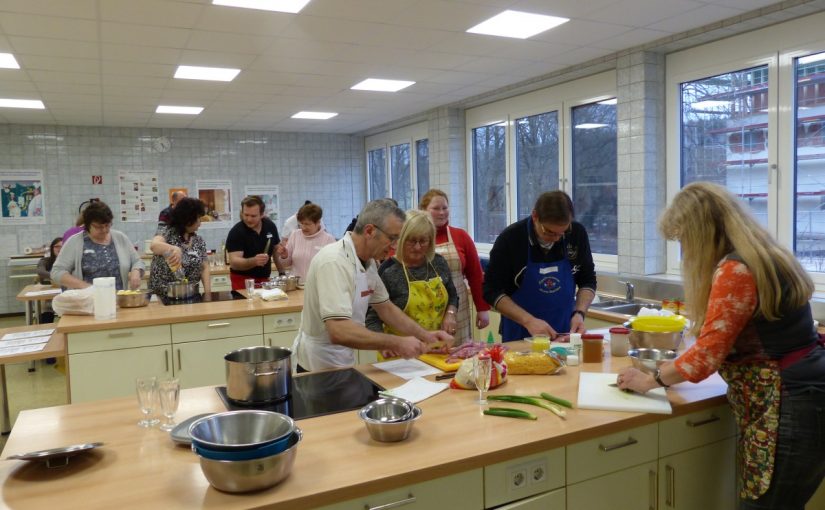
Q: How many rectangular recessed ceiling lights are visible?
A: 8